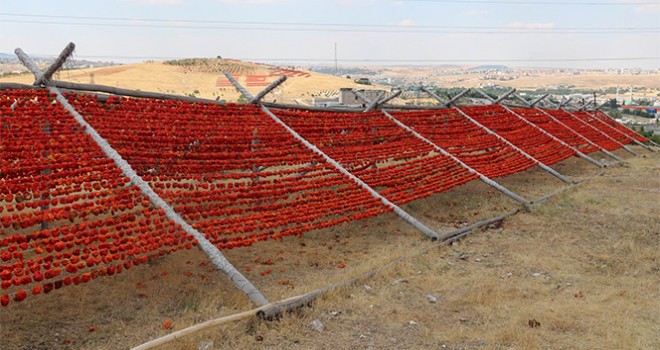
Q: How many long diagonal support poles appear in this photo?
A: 9